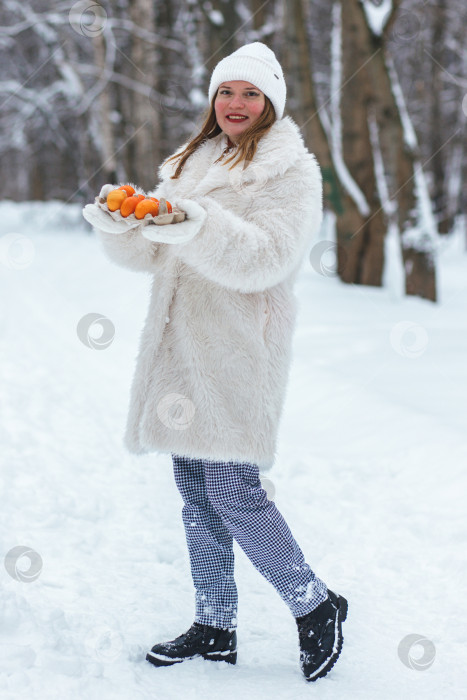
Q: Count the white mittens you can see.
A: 2